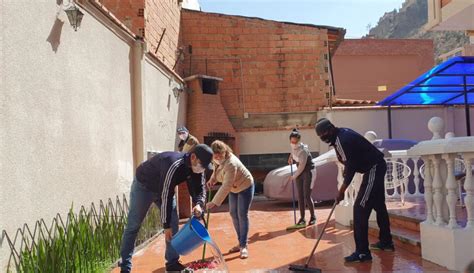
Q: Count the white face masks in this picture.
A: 4